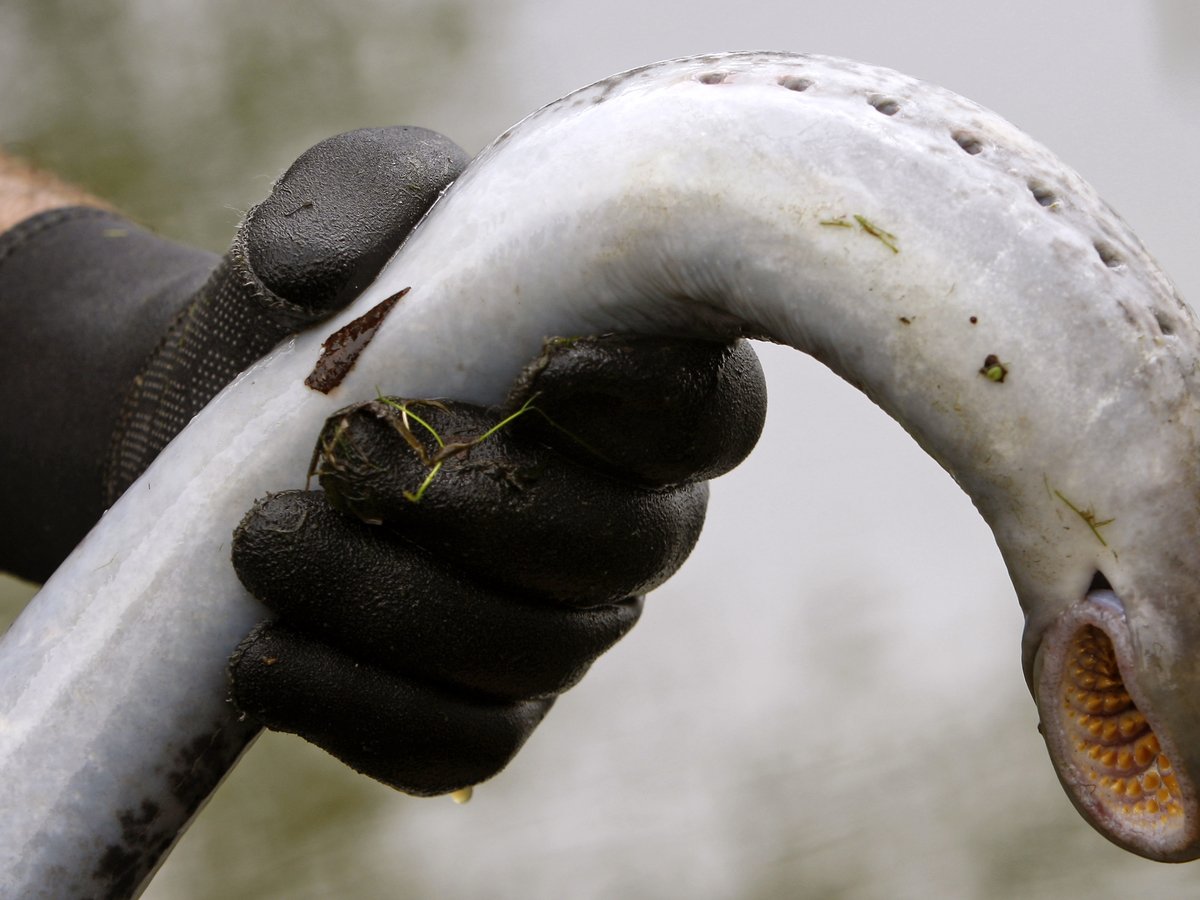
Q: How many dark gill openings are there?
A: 7